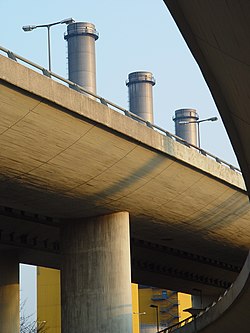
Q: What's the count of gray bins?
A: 0